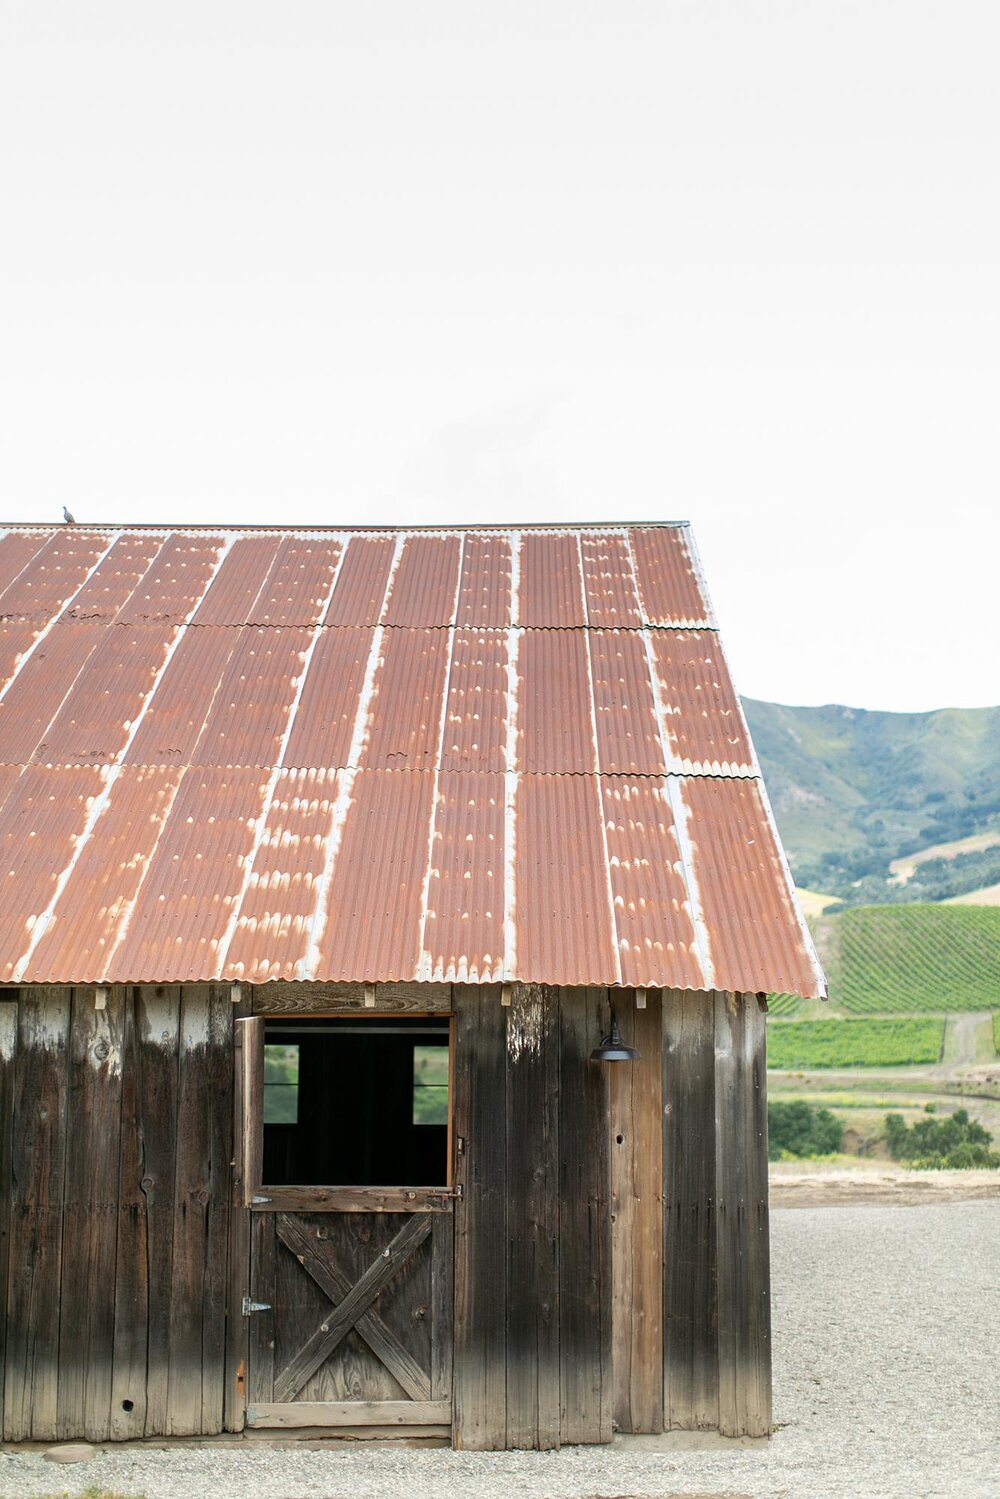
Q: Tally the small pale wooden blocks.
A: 5